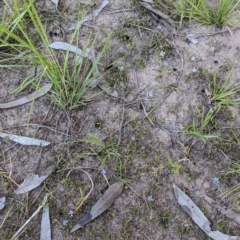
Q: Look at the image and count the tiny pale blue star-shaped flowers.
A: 13